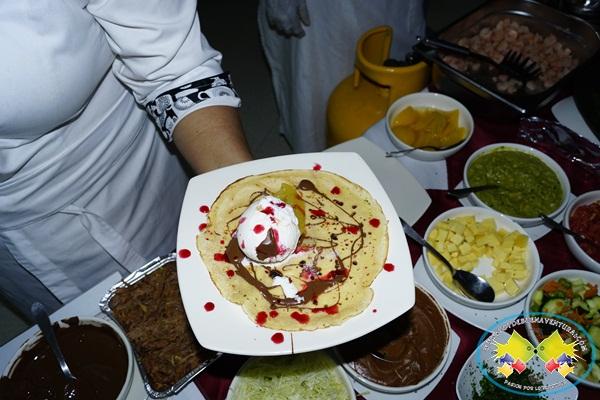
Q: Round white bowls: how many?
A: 8